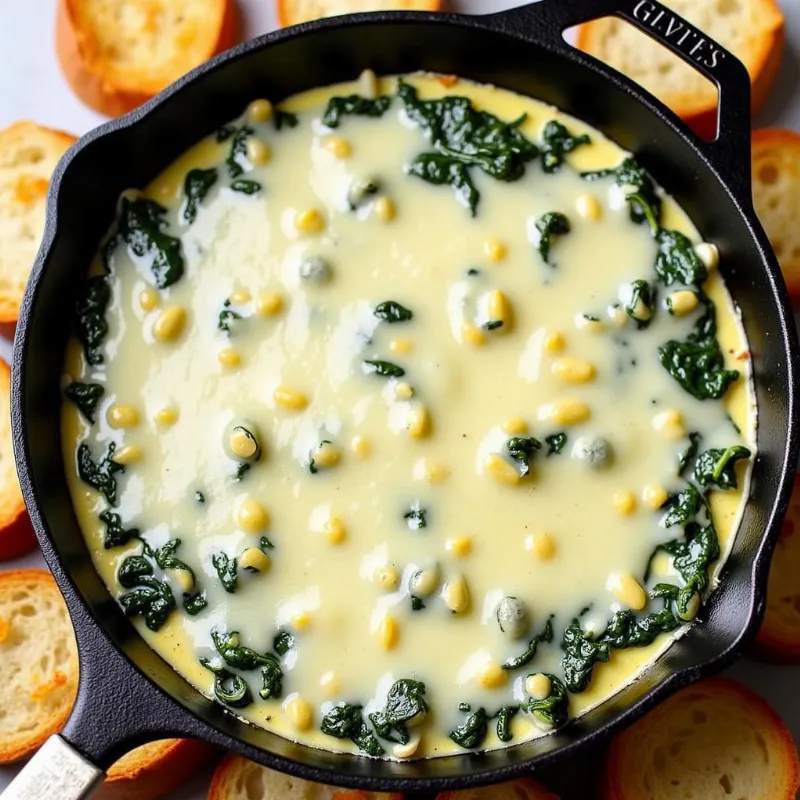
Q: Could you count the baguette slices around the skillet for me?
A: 12